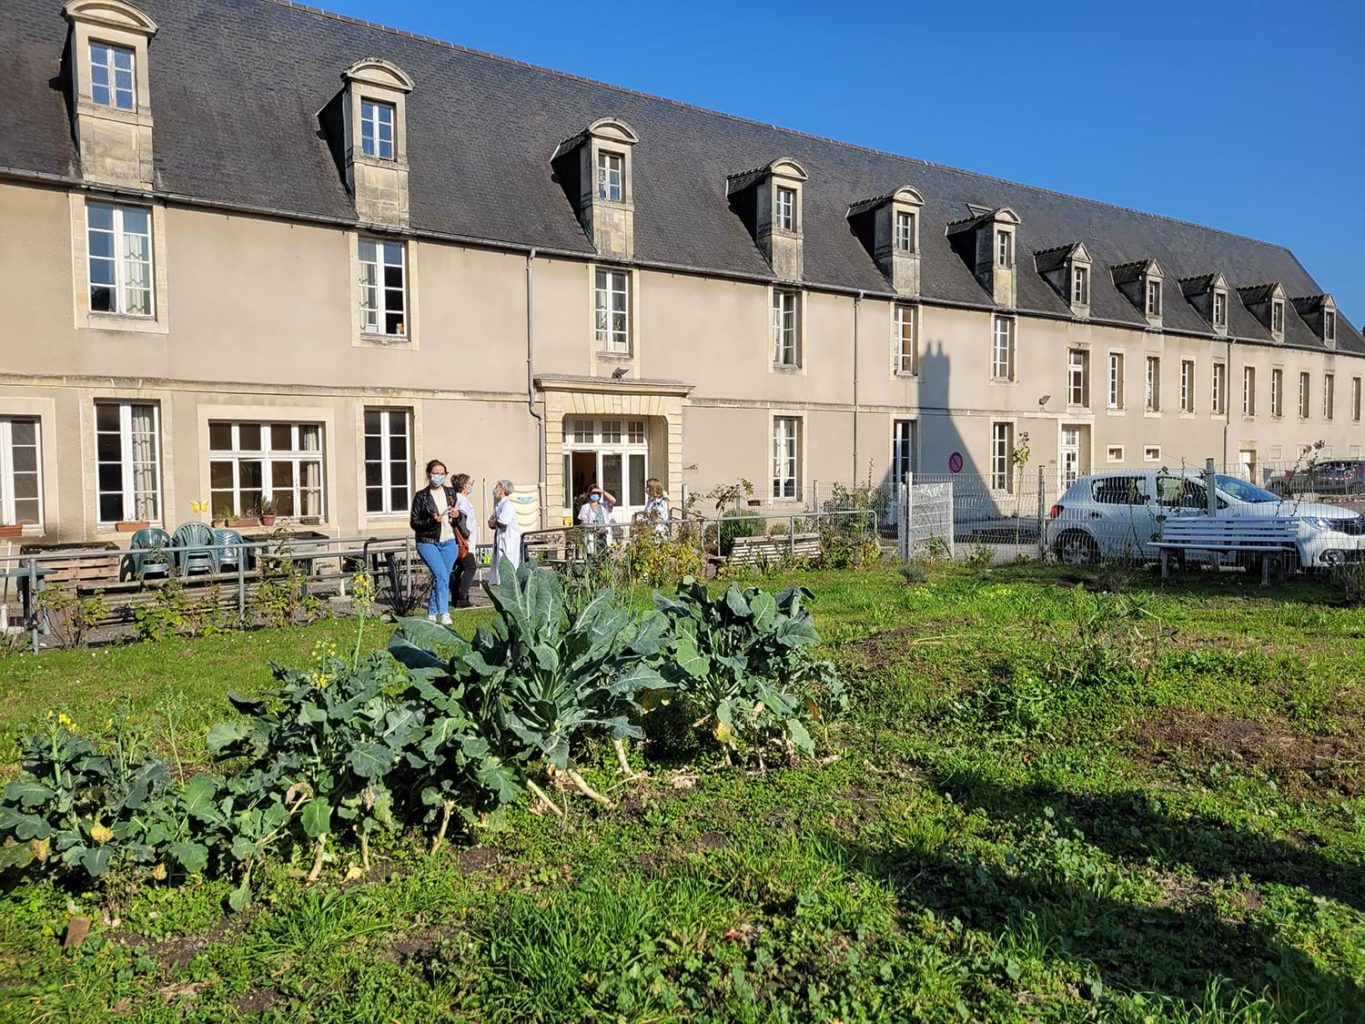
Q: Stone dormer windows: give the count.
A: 11